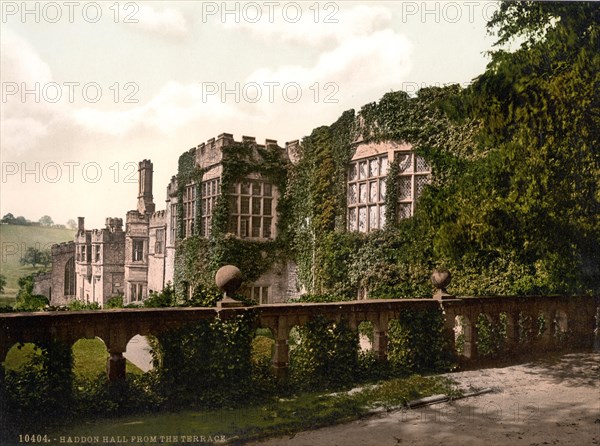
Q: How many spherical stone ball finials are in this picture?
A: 2